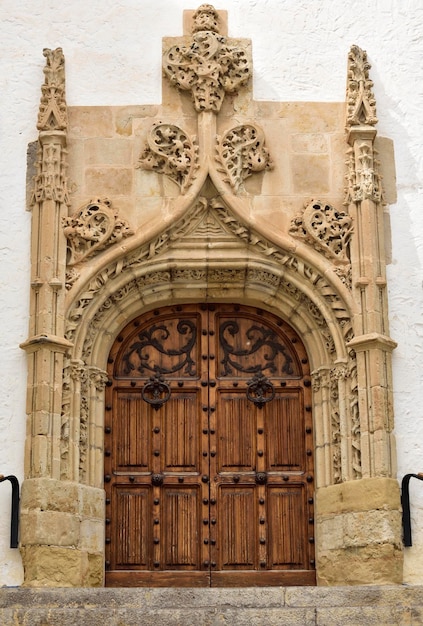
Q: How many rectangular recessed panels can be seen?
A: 8